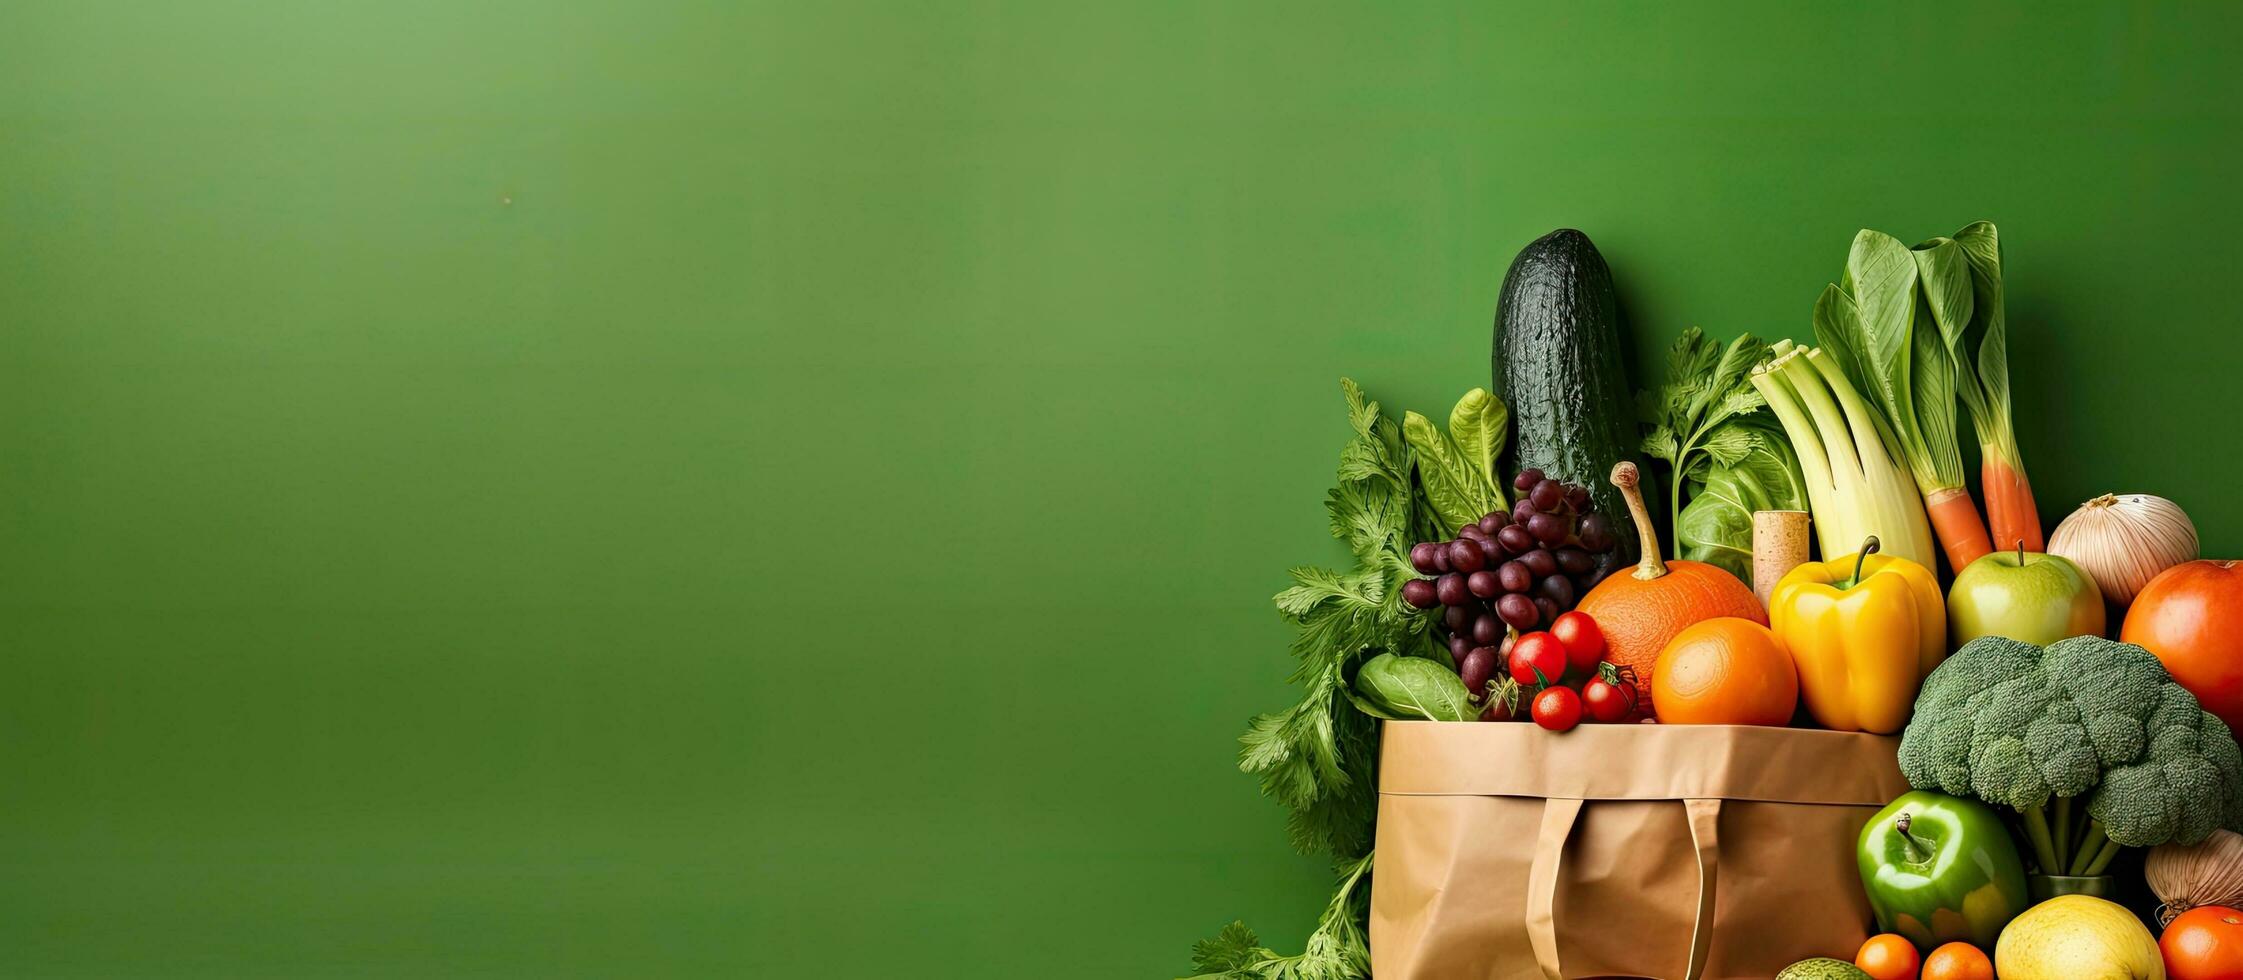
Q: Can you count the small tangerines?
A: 2